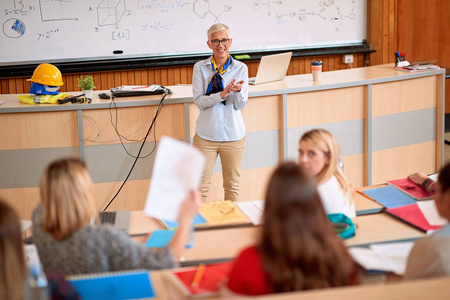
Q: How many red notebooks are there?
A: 3